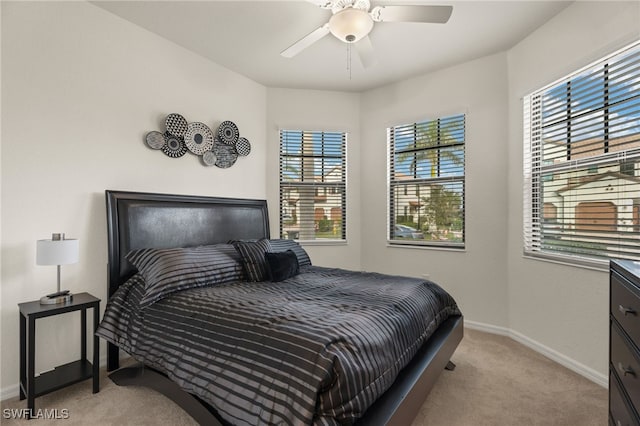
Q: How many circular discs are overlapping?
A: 8